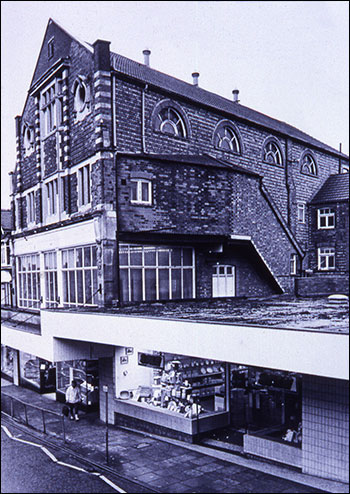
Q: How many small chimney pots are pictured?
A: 3